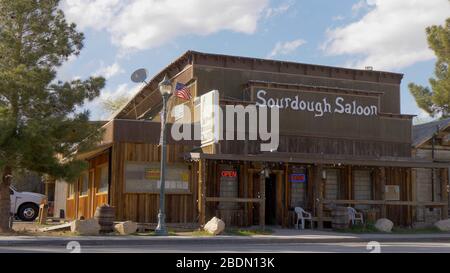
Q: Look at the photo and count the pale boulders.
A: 5